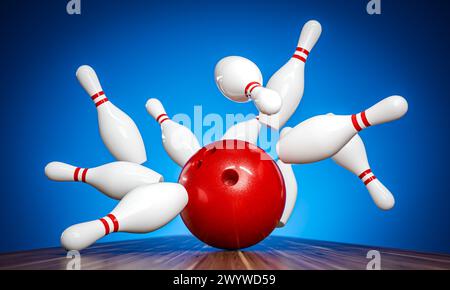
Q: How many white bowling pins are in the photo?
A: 10